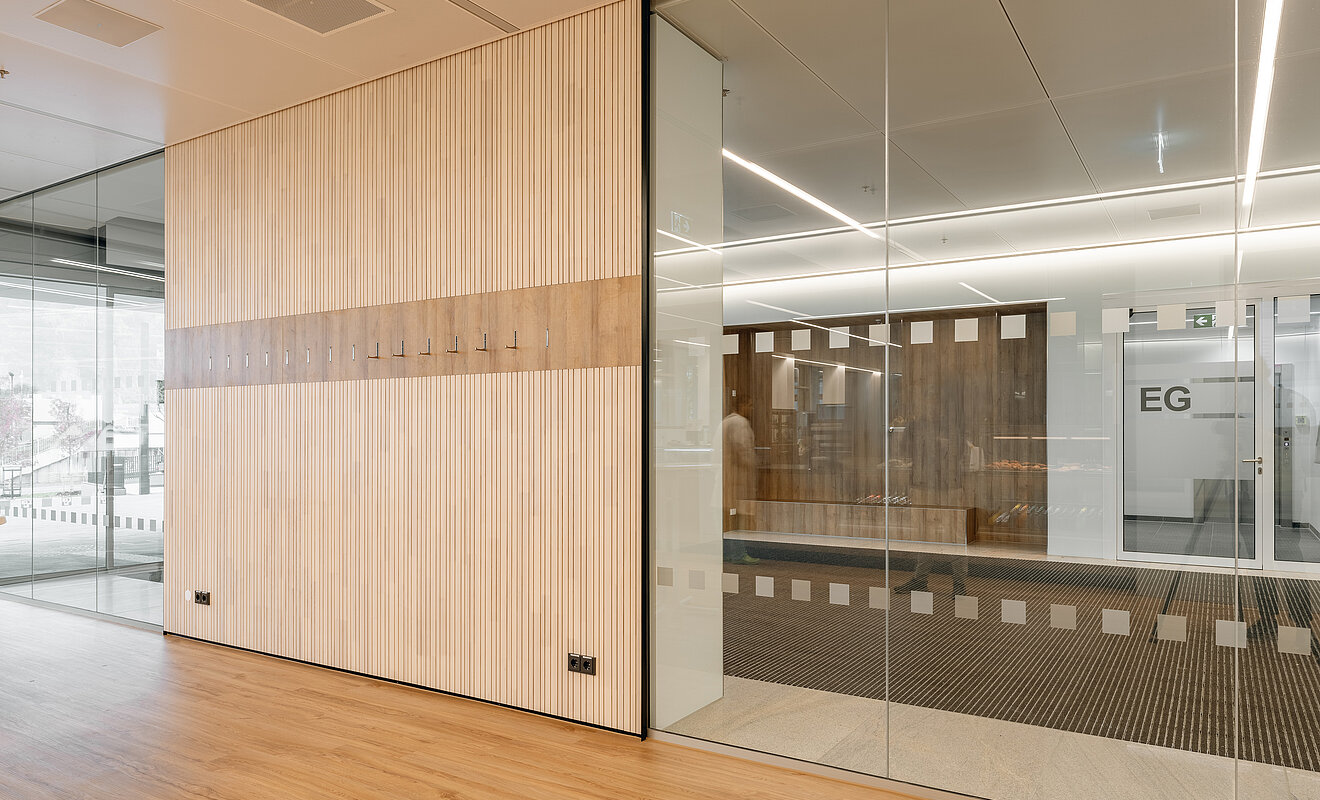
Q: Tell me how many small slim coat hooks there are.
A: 15